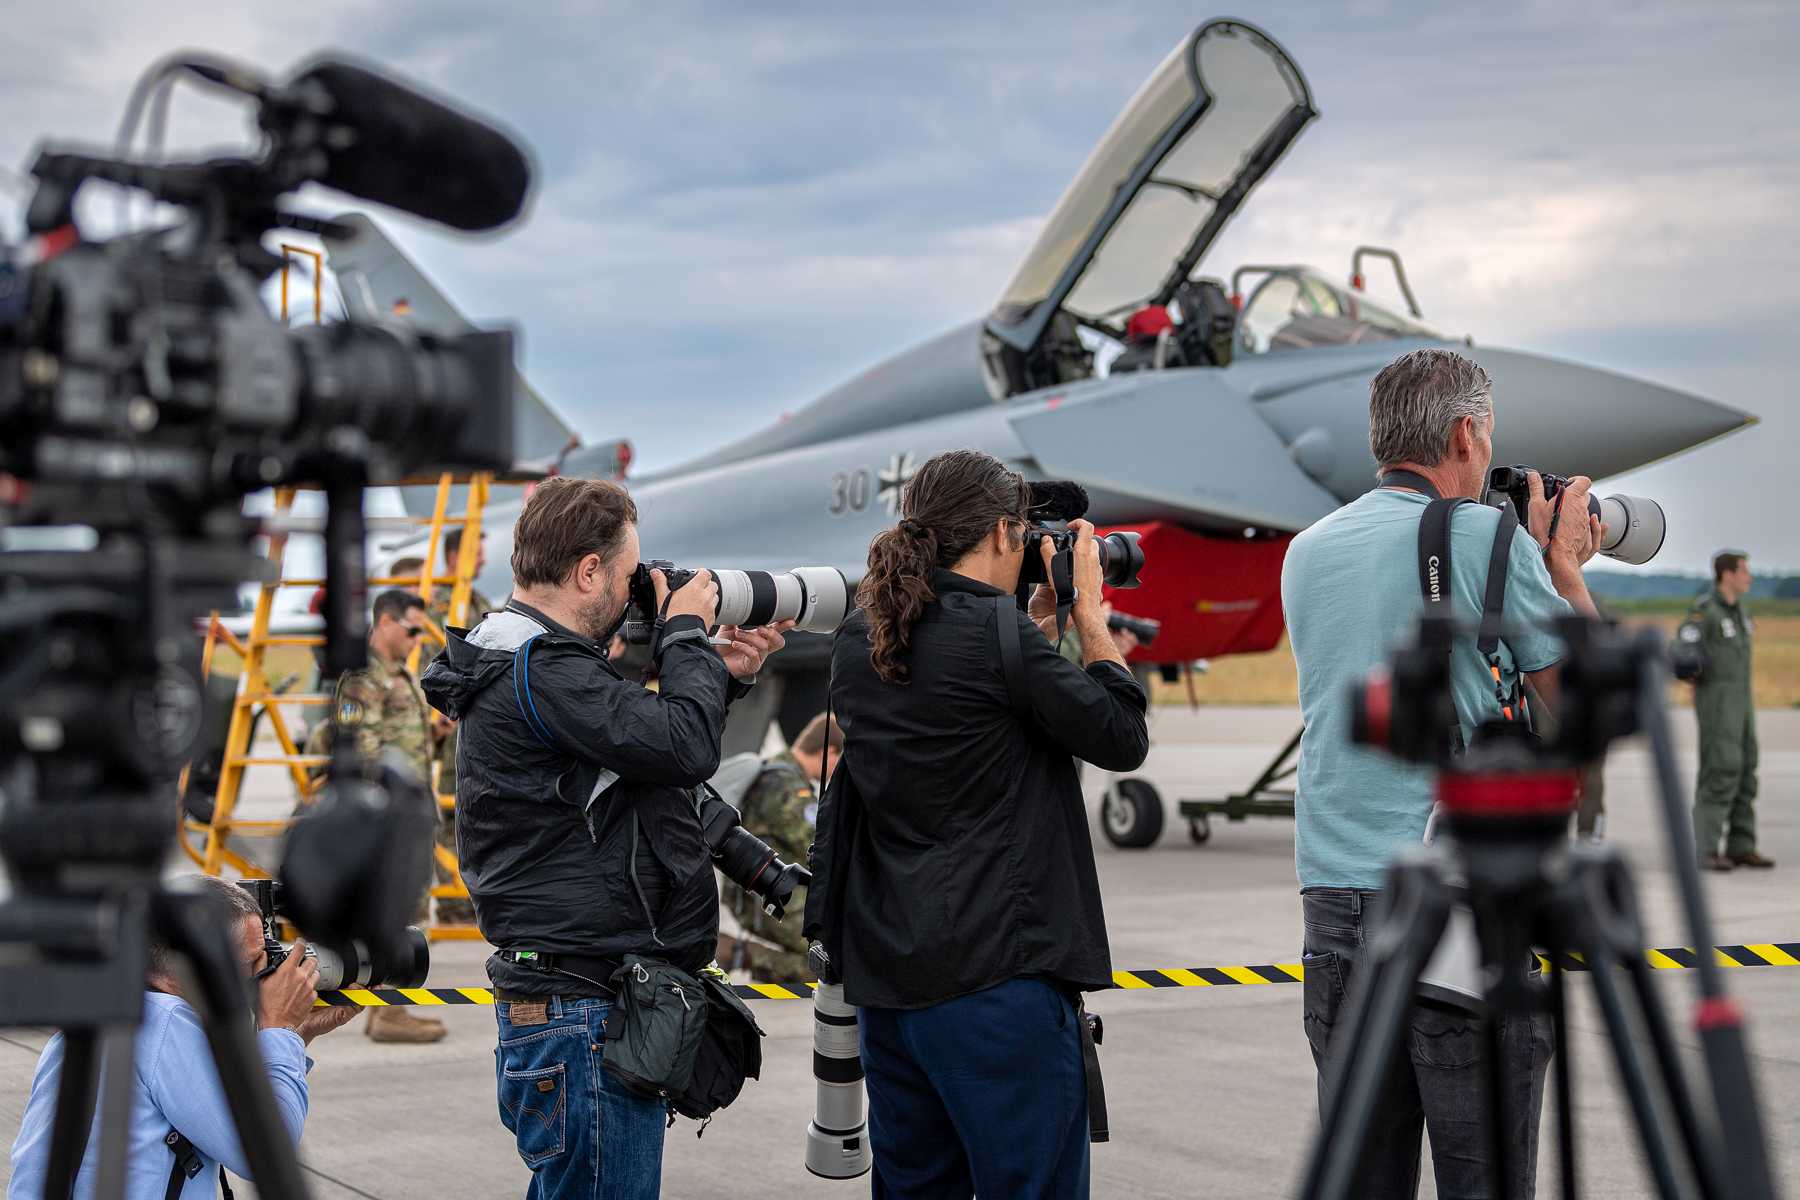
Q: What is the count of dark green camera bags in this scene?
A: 1